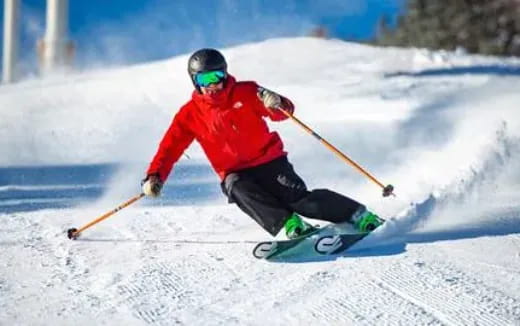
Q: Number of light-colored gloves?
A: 2